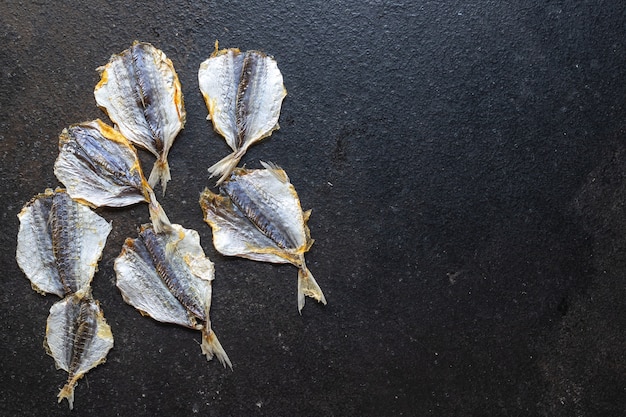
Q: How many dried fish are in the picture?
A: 7